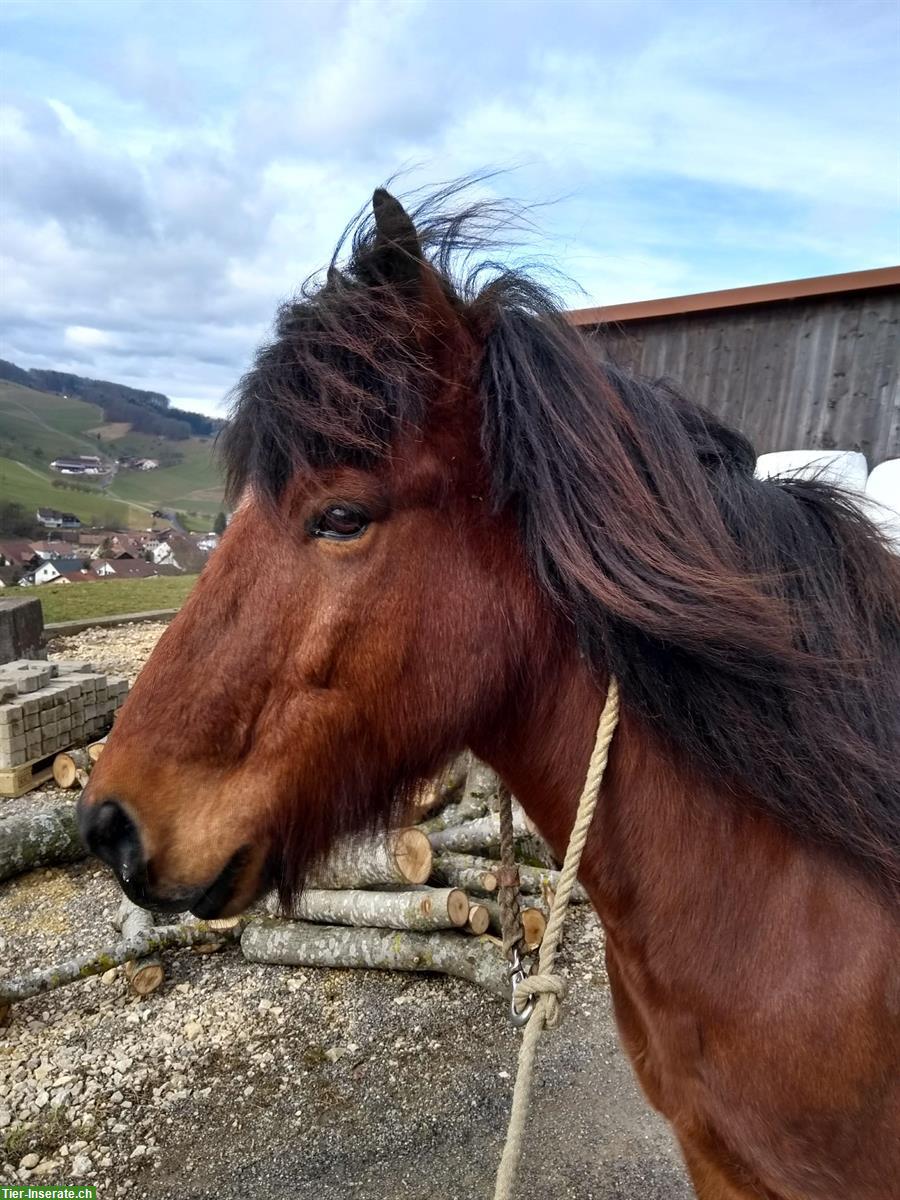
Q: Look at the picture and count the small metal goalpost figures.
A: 0